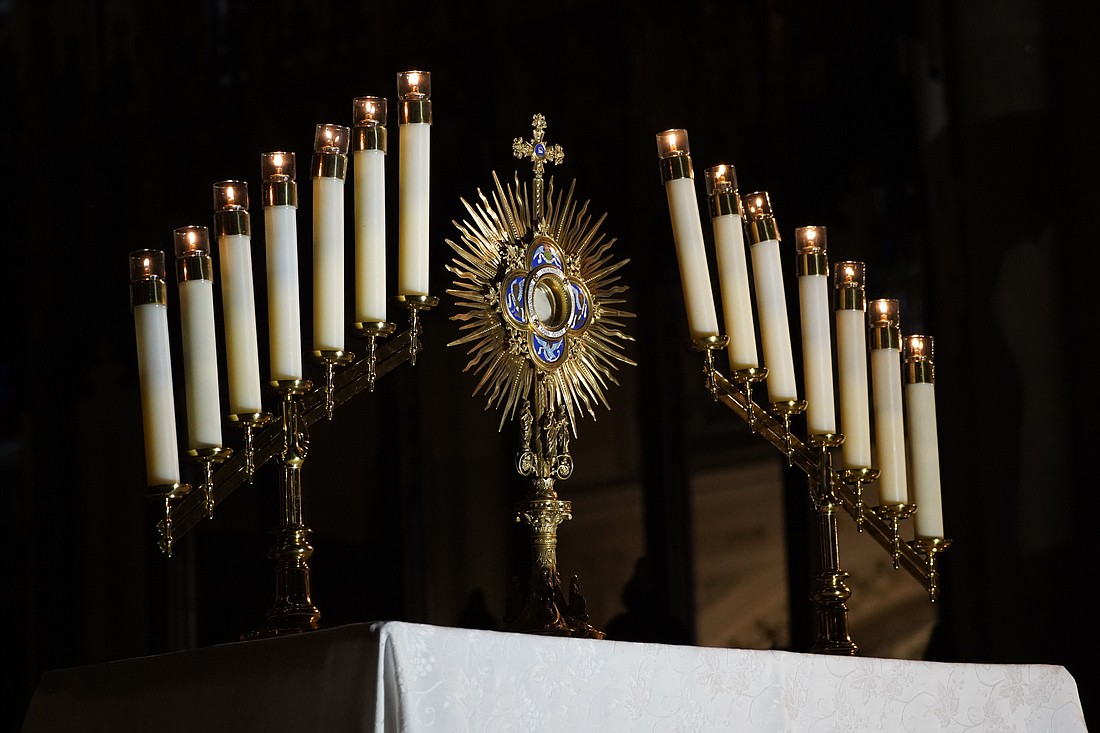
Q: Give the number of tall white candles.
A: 14